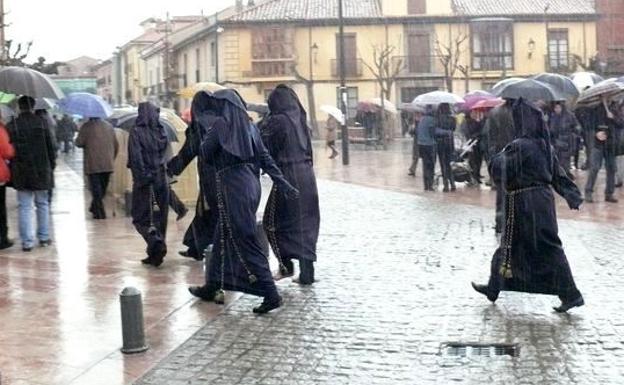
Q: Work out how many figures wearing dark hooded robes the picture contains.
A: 5